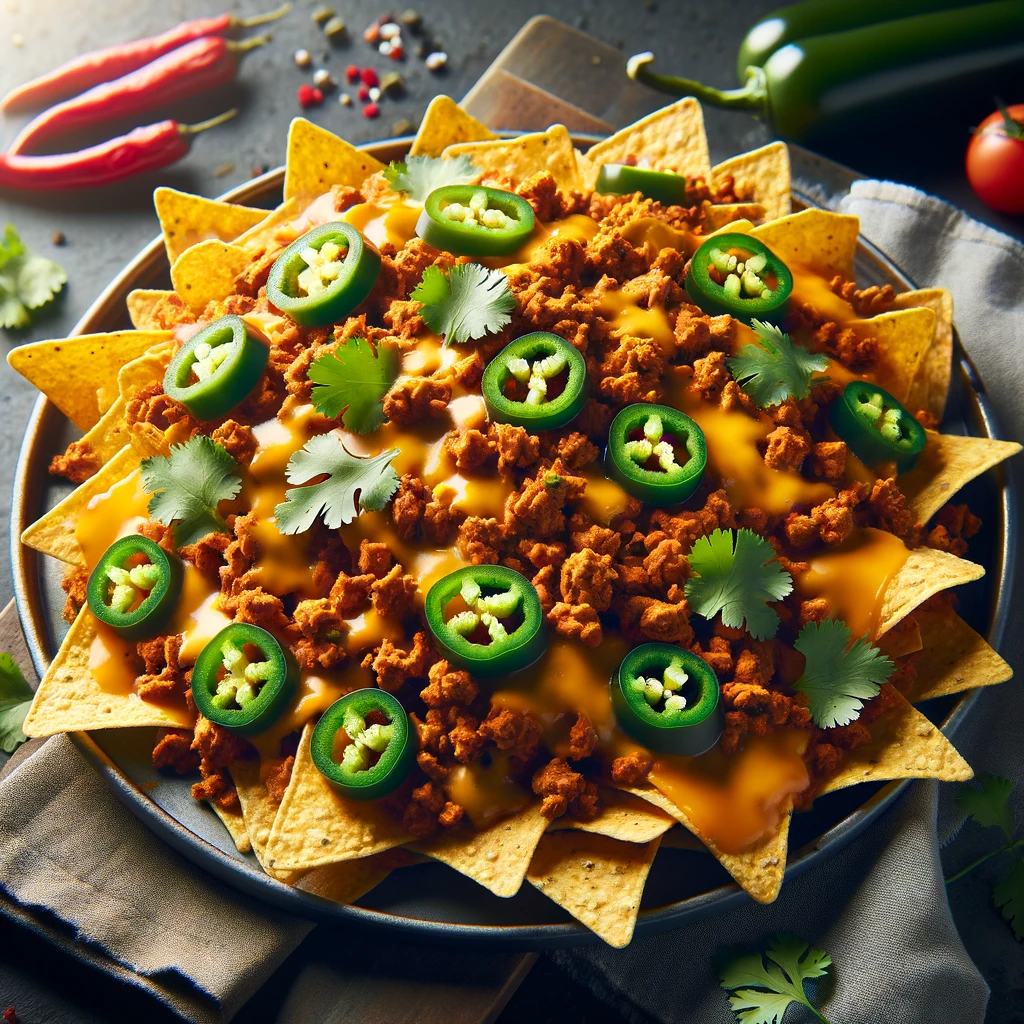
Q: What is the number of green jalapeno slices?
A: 13